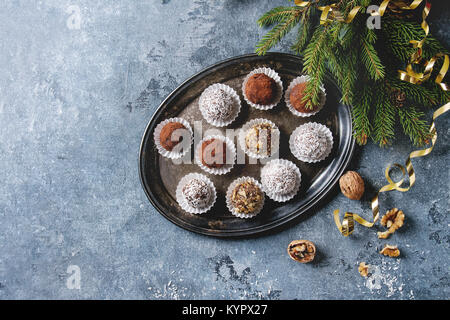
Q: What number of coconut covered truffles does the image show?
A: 4